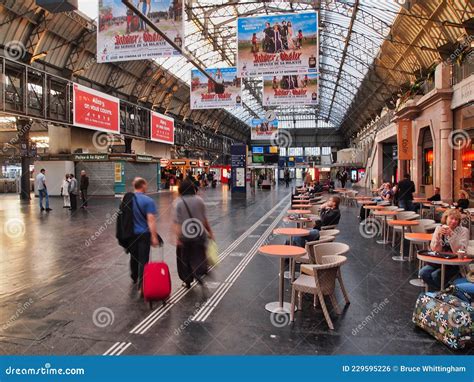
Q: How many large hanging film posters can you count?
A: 5